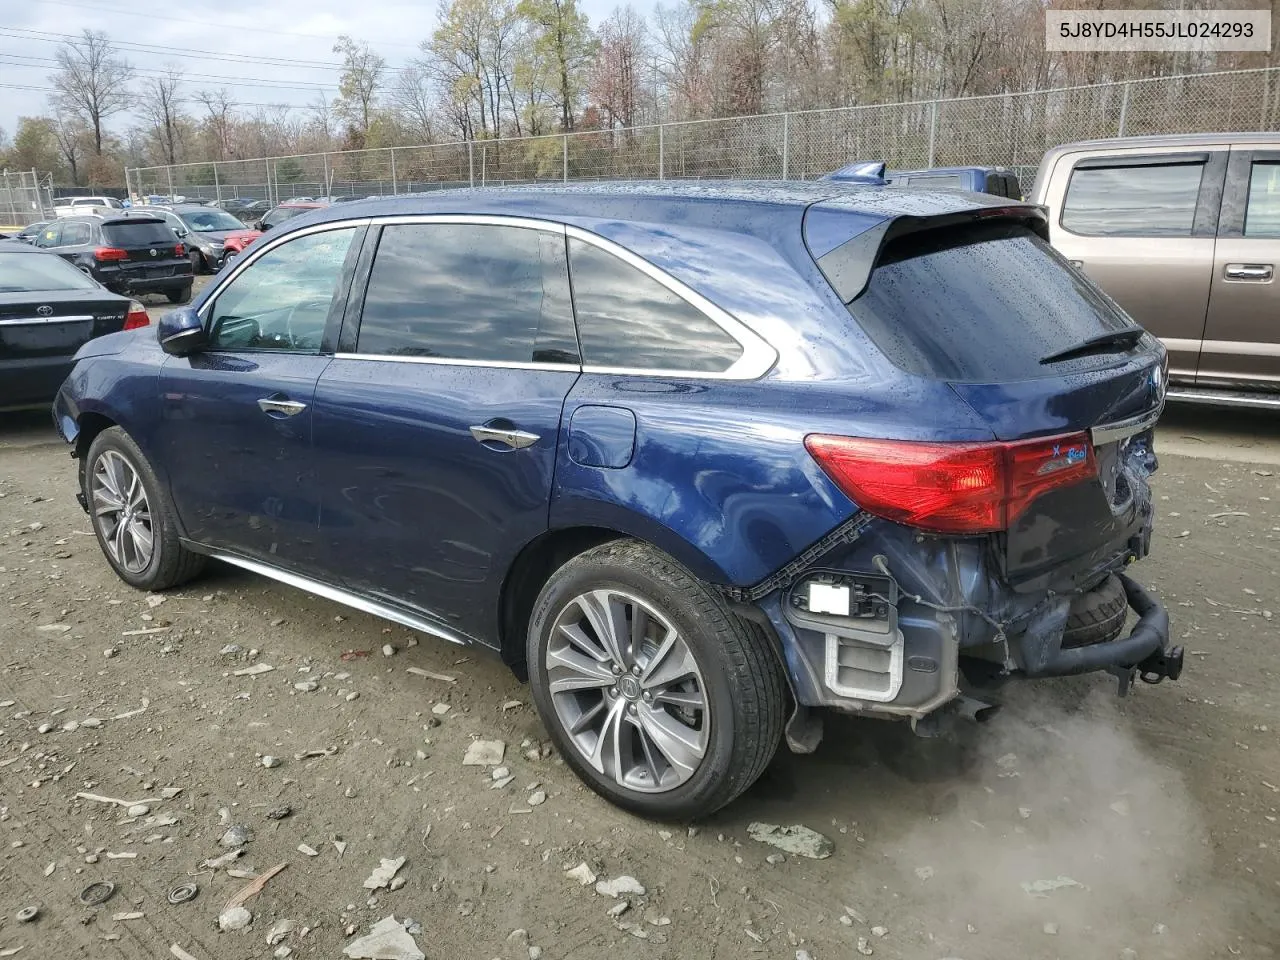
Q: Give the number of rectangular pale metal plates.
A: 1